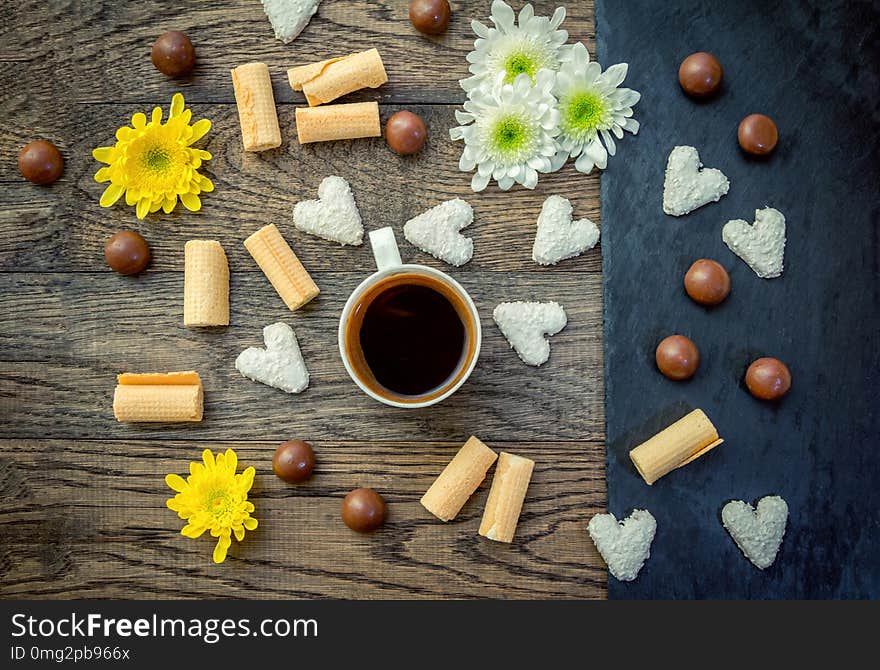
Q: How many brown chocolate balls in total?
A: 12